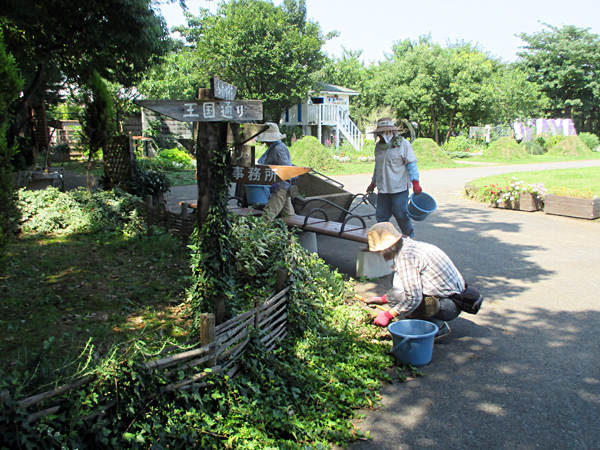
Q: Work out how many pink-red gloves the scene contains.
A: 4